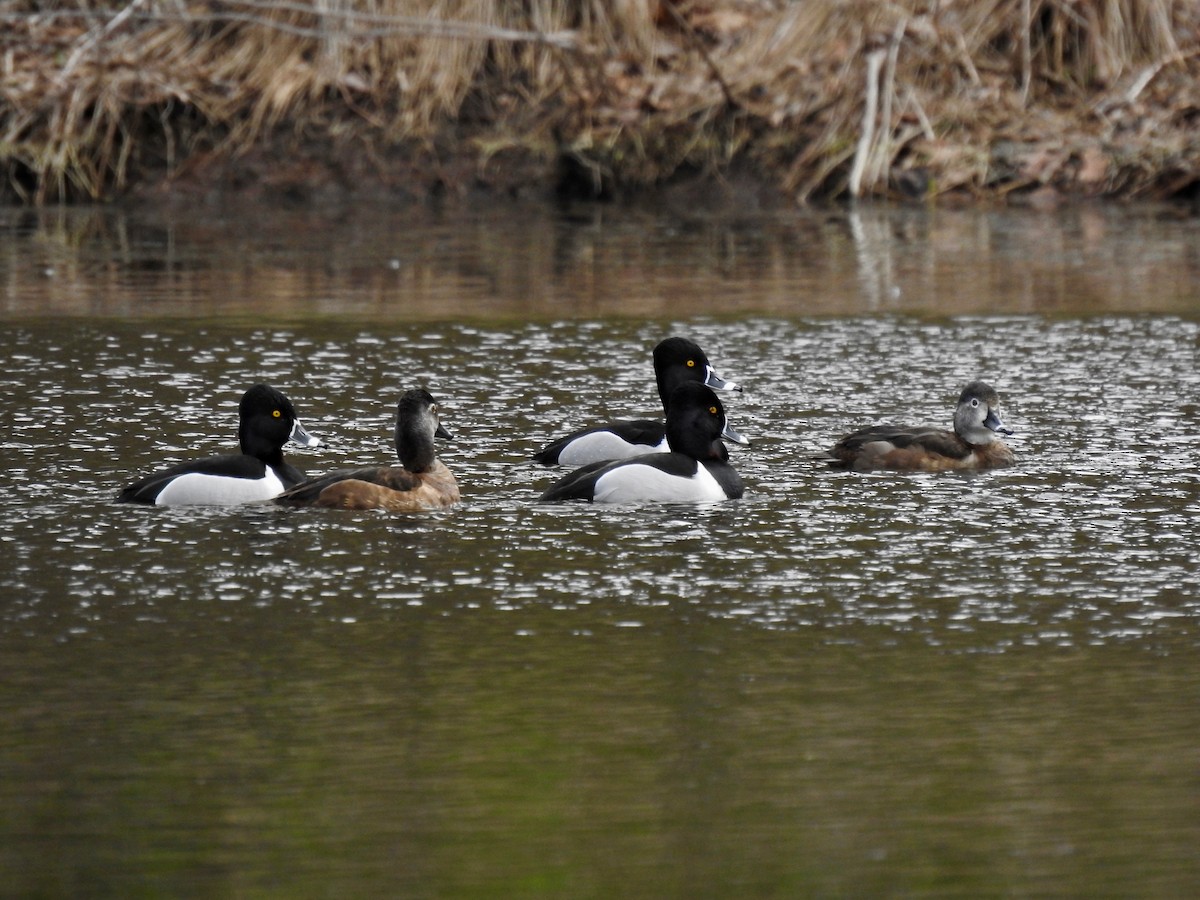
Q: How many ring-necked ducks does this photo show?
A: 5